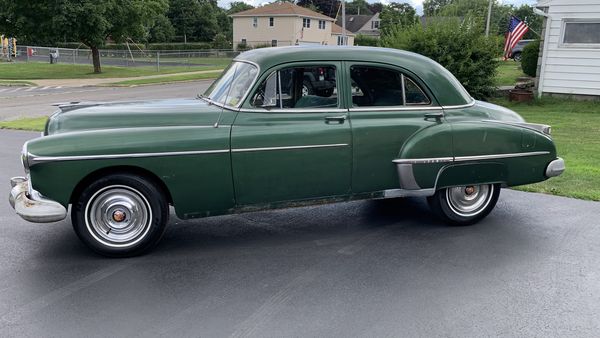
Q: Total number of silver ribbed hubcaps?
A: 2